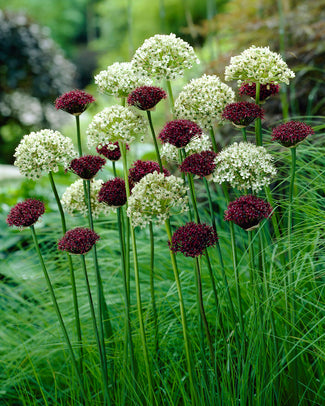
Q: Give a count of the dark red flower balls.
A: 15